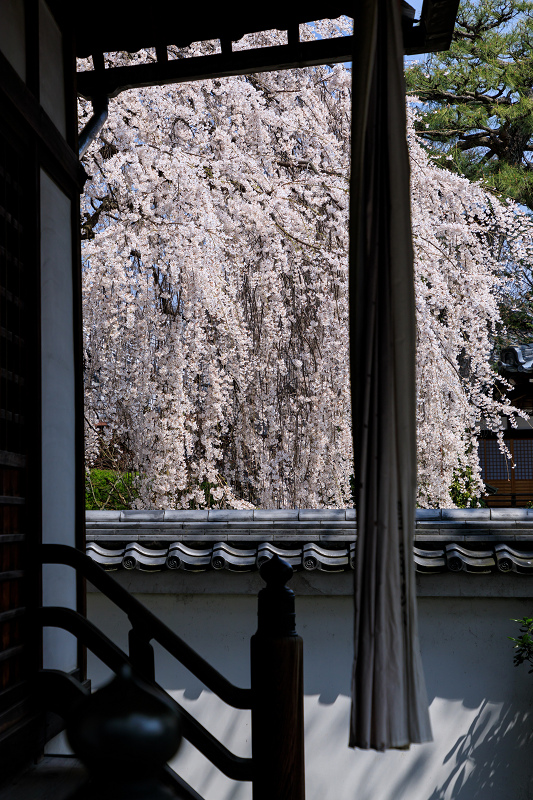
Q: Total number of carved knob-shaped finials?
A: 2